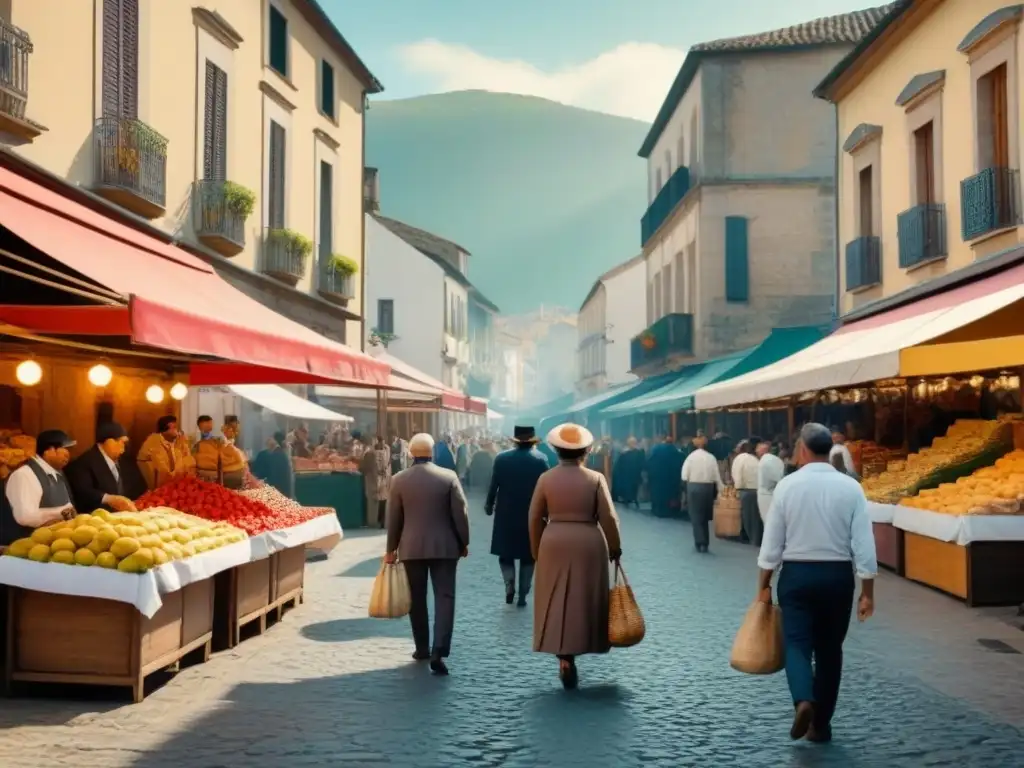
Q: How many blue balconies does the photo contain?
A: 5